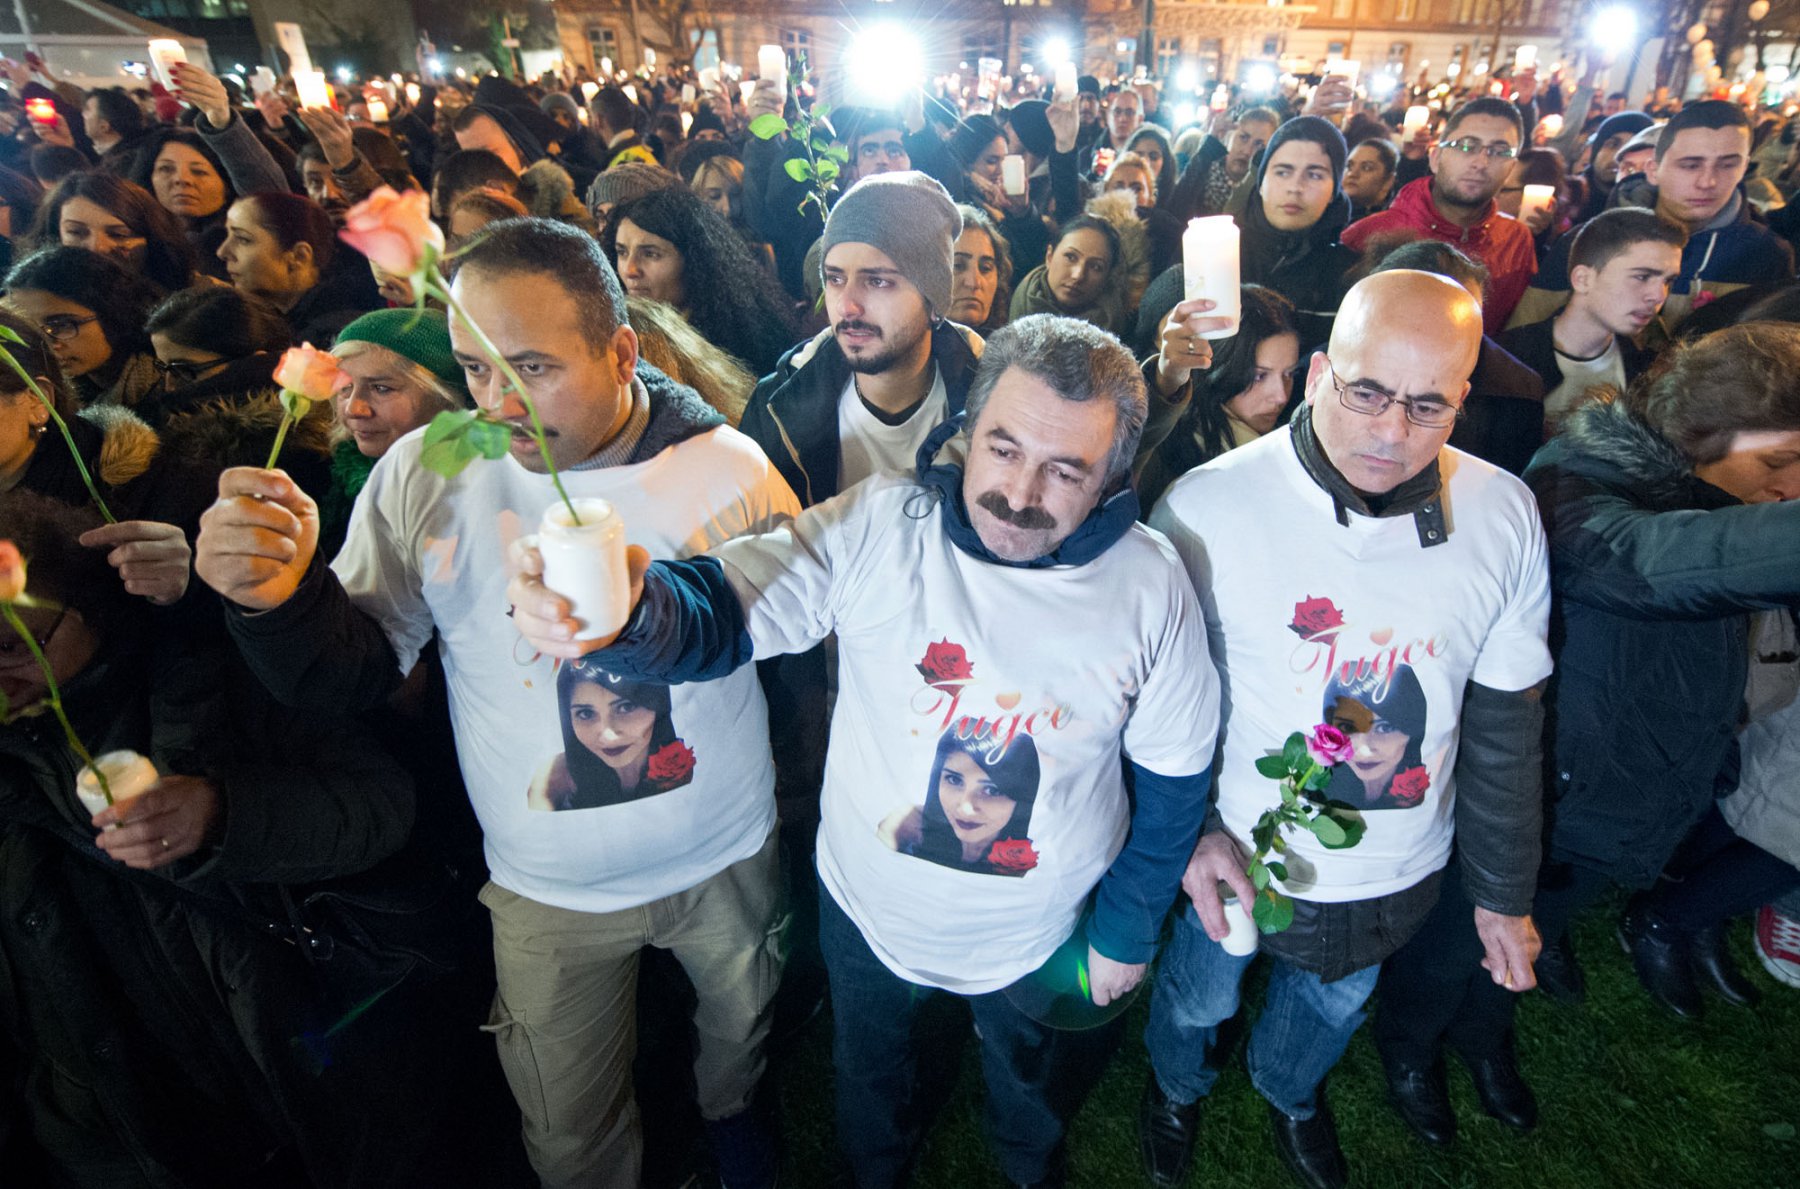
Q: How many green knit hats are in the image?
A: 1